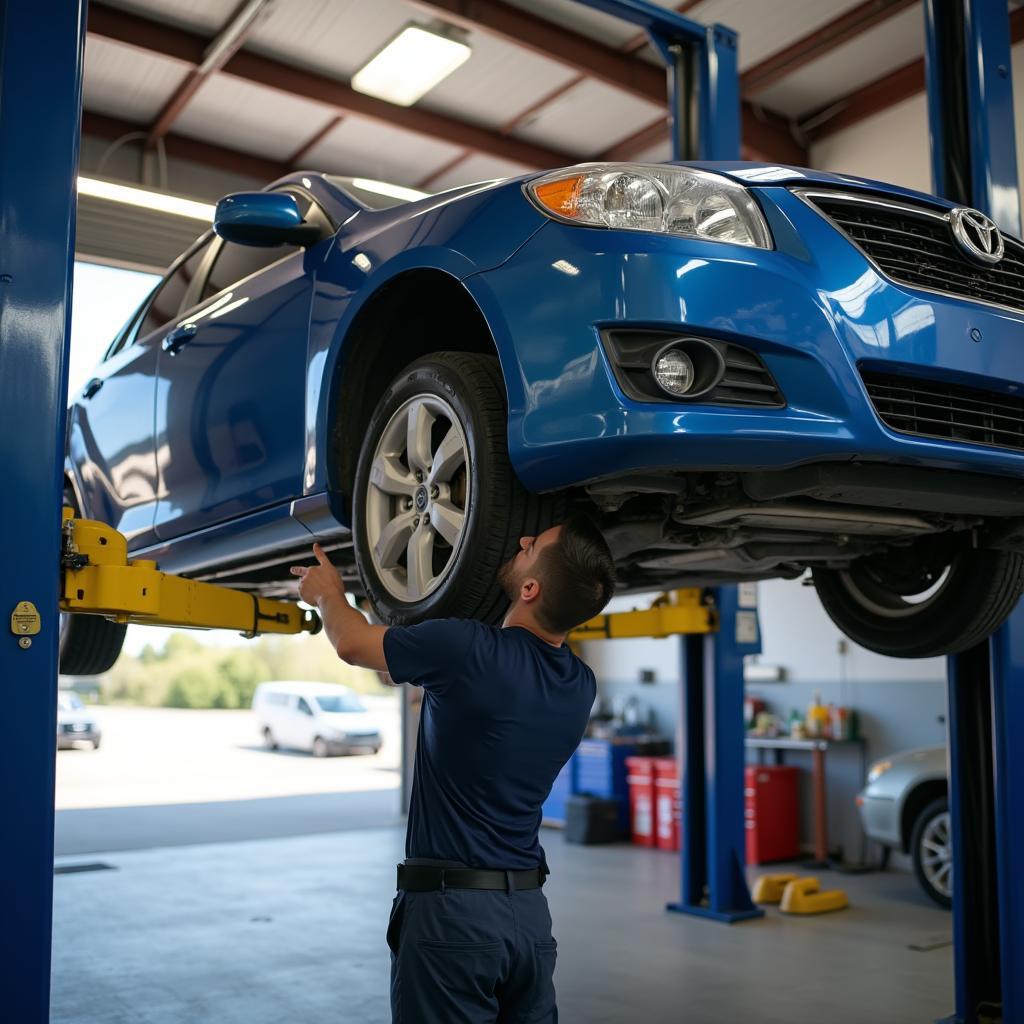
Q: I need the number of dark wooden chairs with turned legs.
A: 0